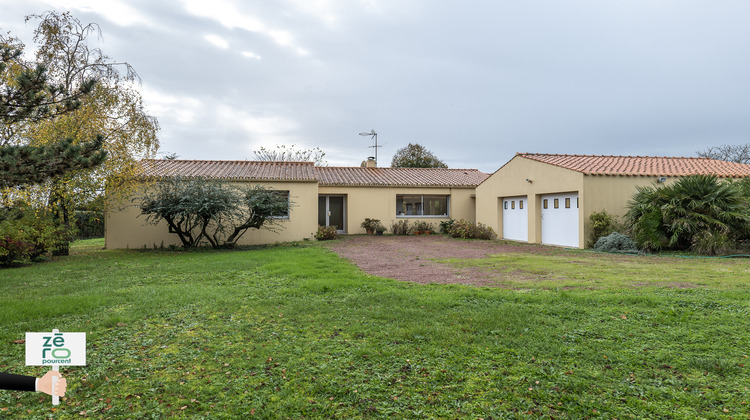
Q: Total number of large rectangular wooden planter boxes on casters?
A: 0